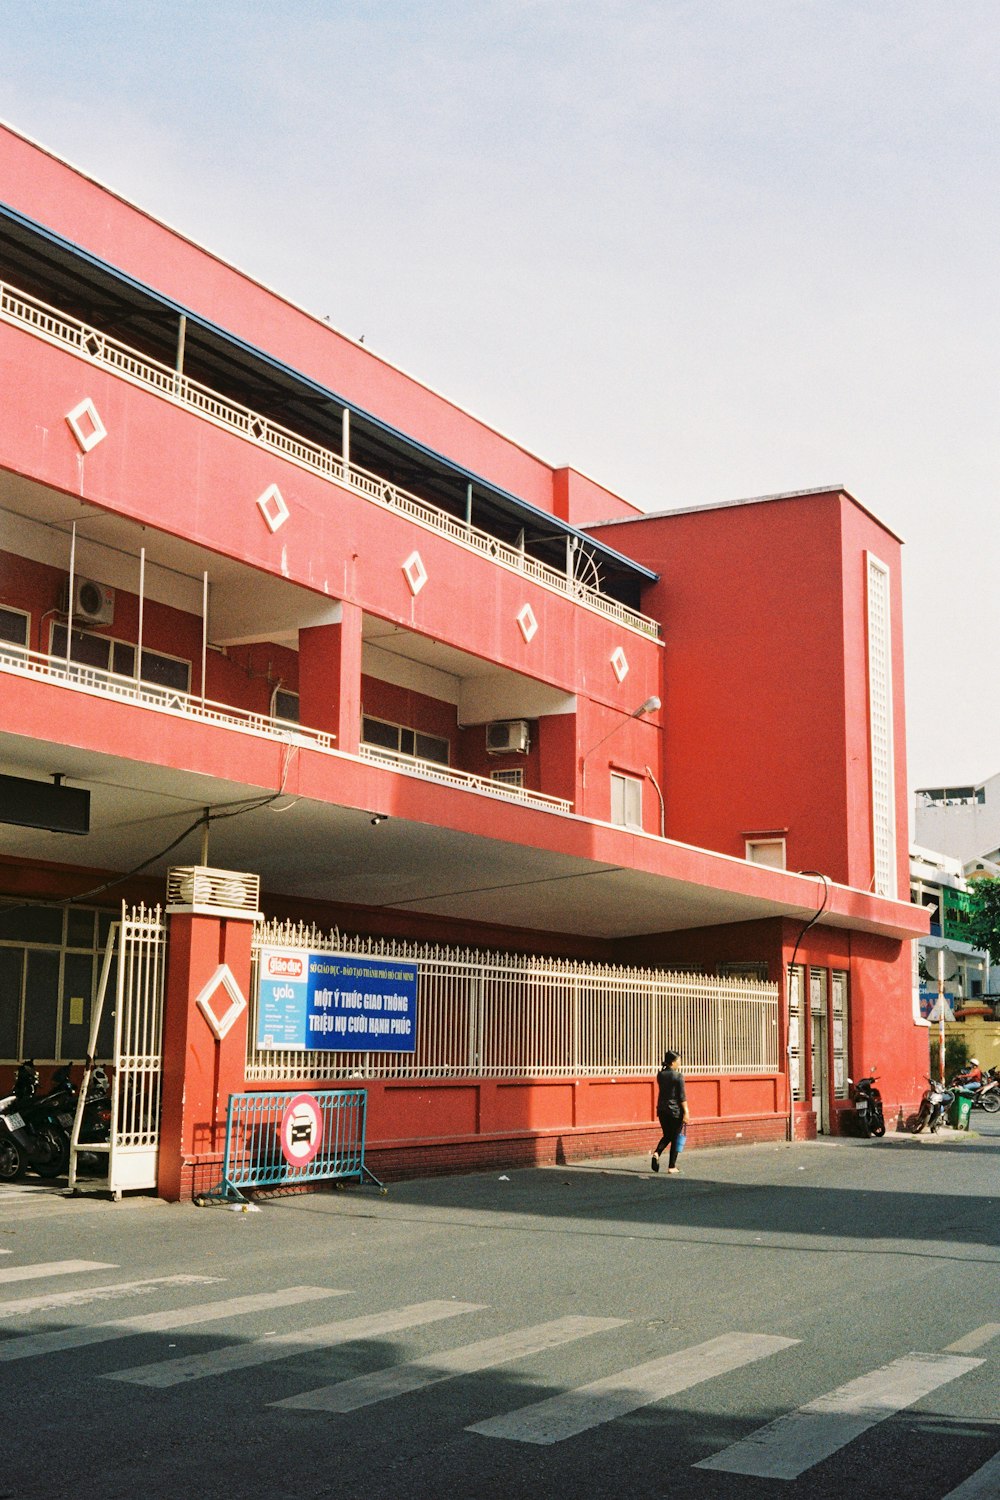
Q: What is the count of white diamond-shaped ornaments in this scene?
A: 6